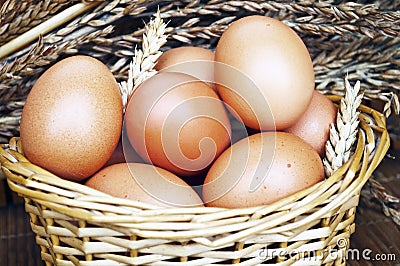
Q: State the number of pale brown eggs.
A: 7